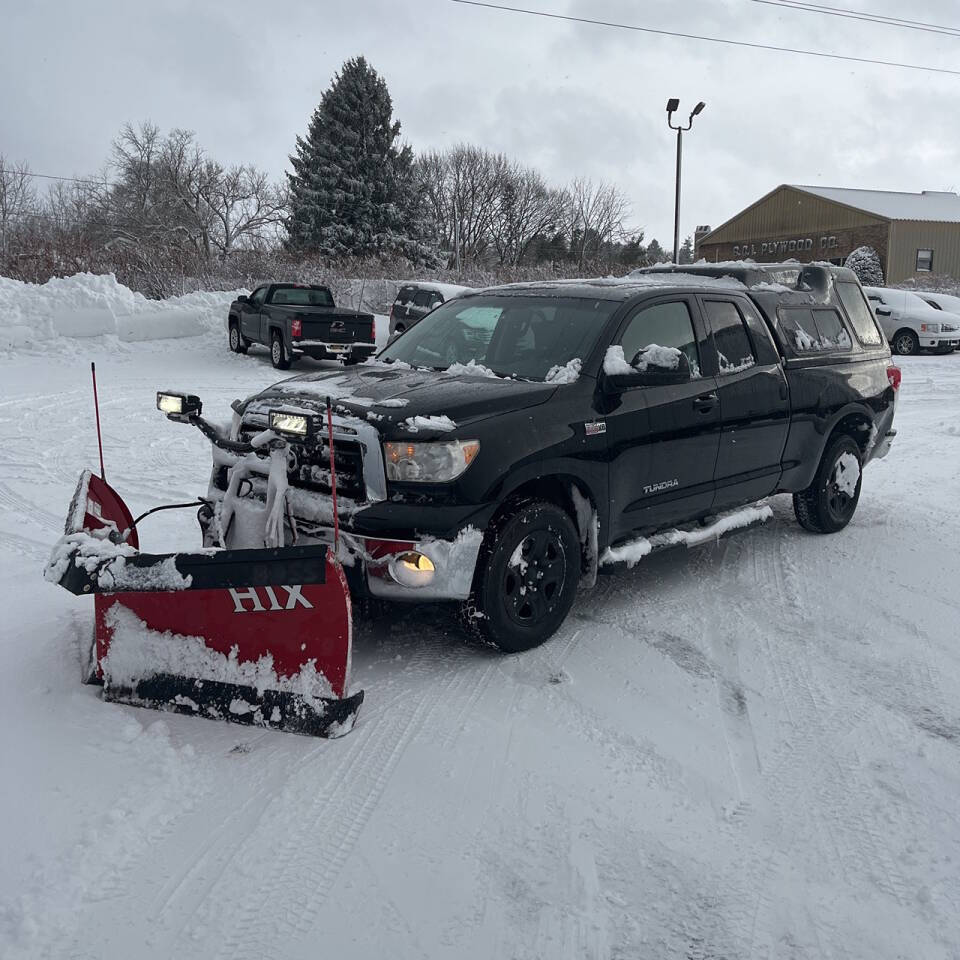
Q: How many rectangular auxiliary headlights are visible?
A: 2